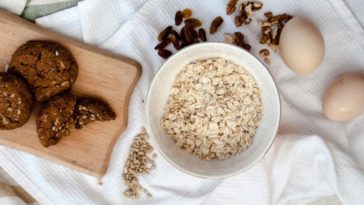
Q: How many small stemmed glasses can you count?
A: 0